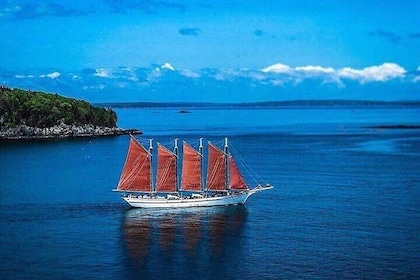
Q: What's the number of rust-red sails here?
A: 5